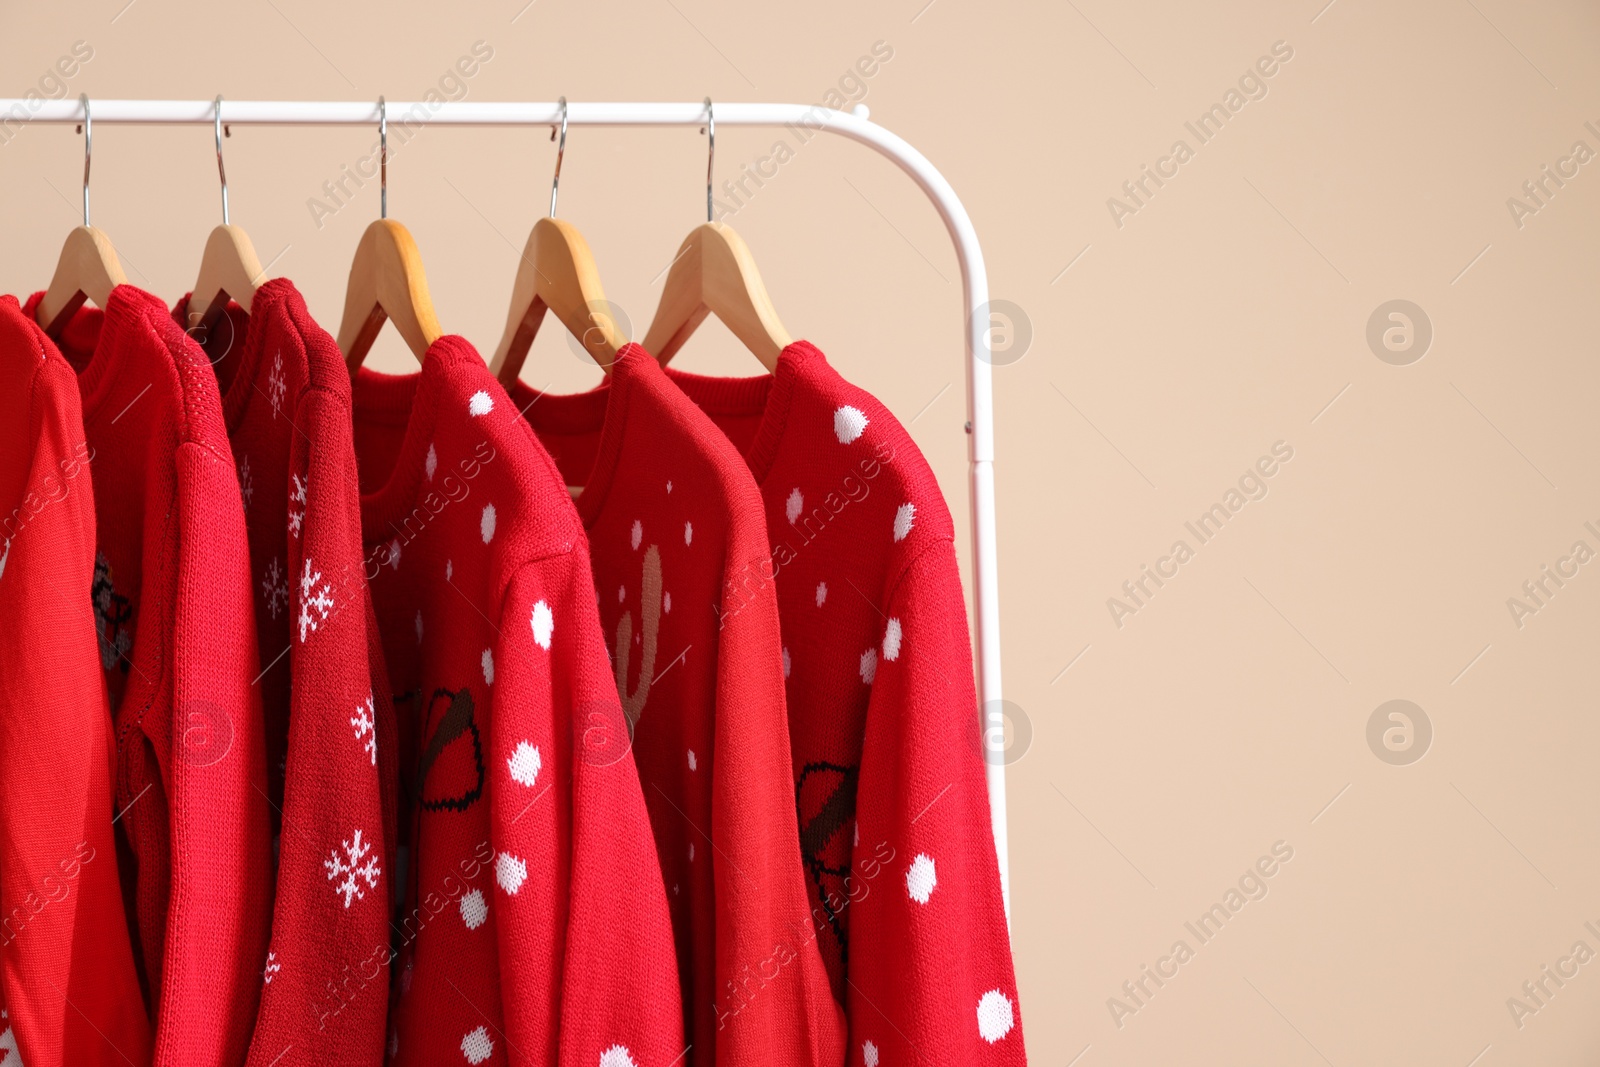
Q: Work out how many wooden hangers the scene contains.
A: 5